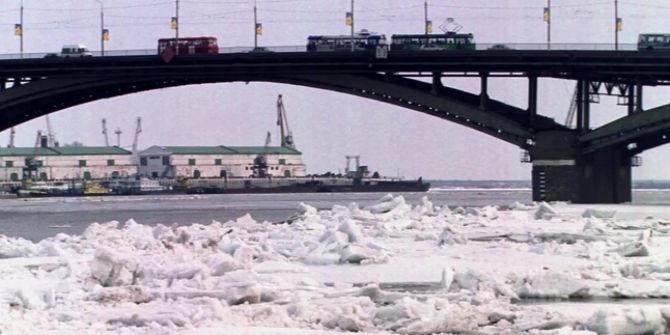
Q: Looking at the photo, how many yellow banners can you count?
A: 8